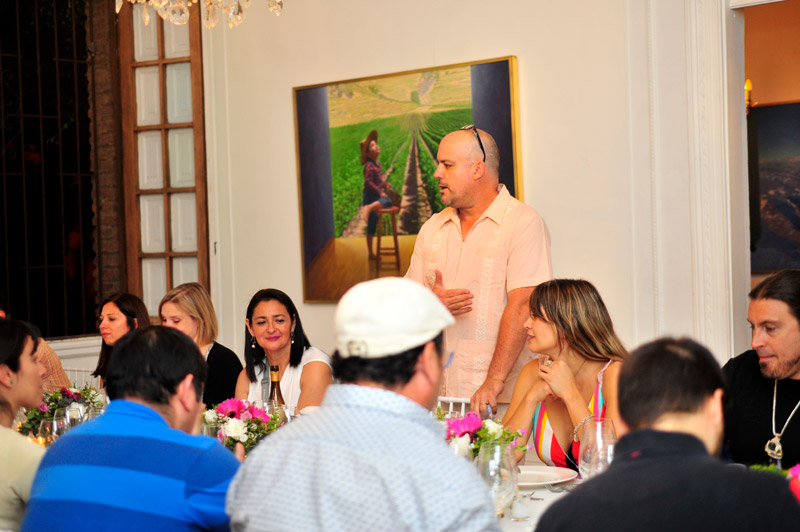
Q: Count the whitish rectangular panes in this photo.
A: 10